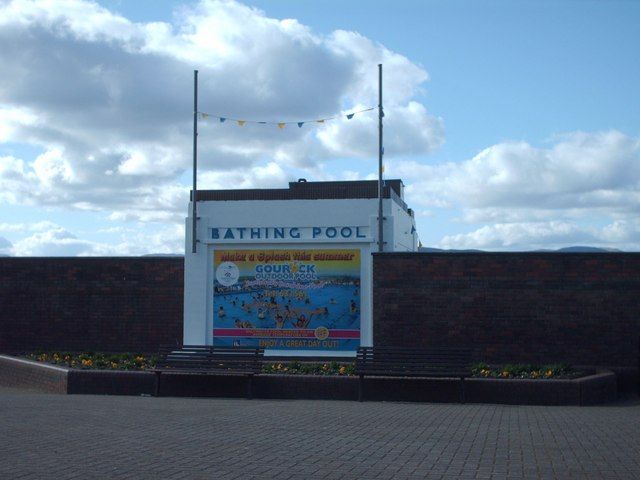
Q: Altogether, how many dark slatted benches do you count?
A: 2